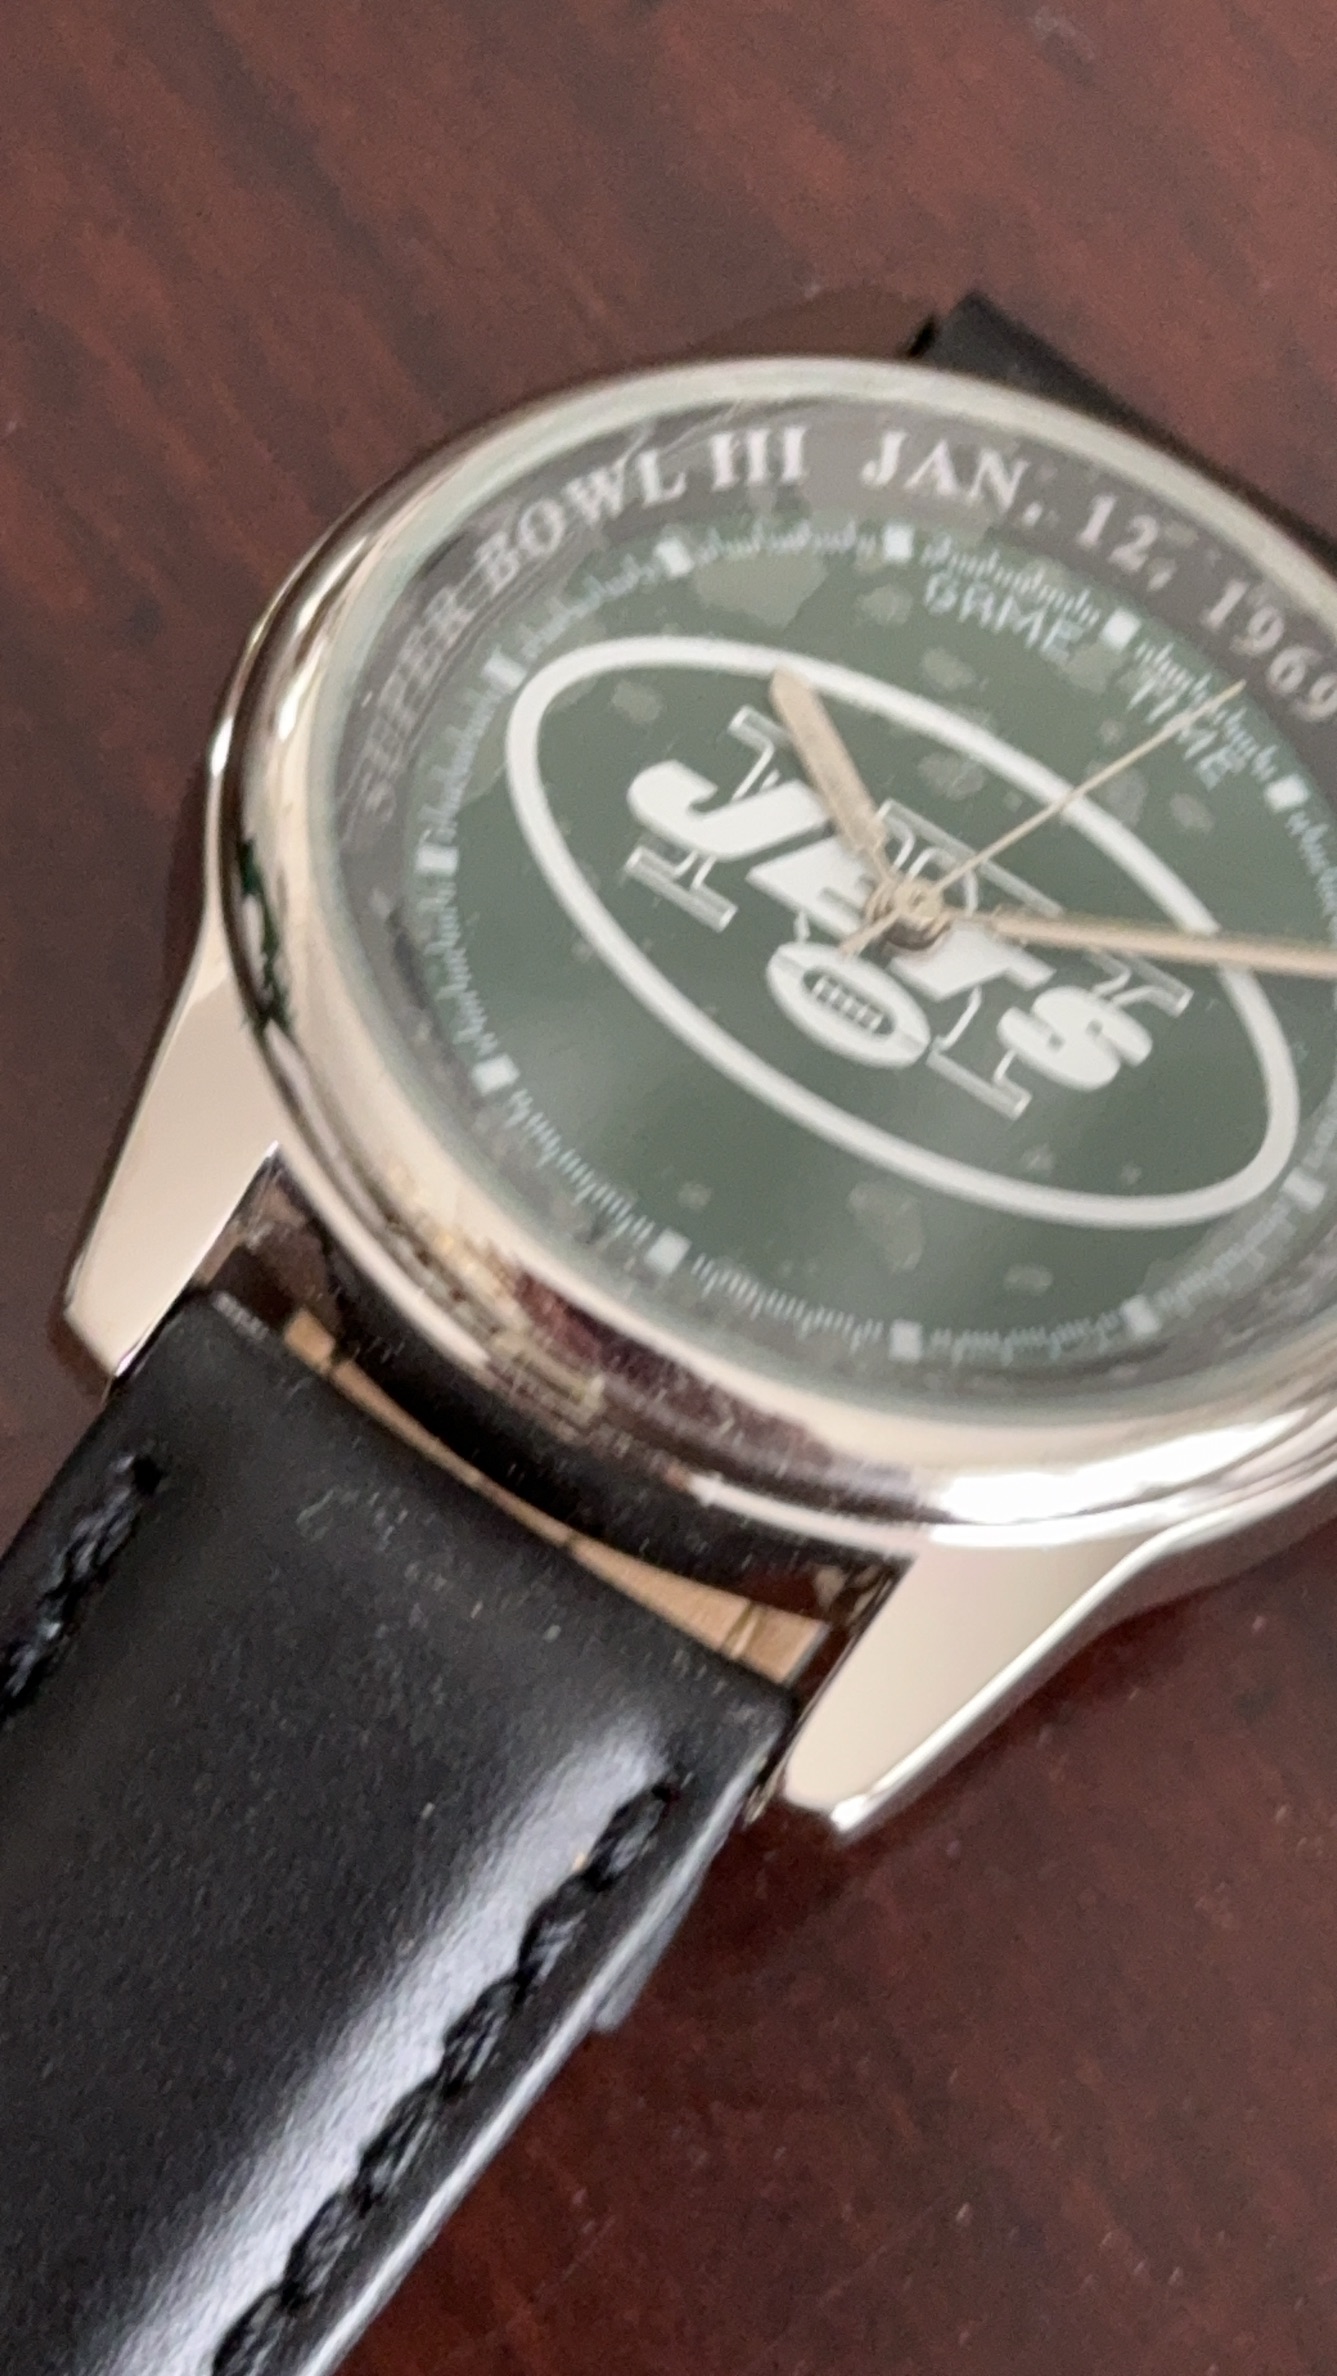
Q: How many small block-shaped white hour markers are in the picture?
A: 11